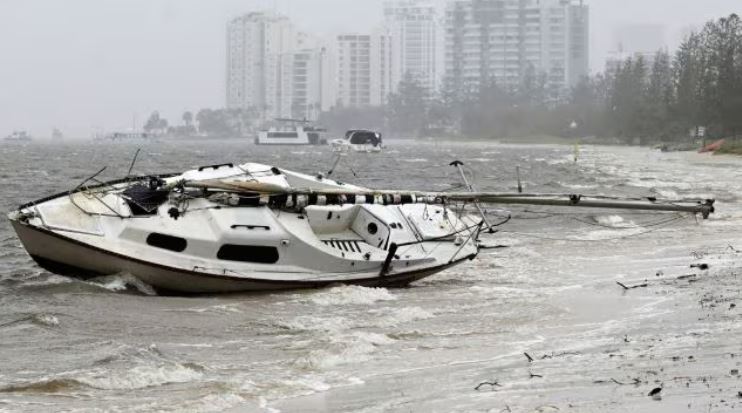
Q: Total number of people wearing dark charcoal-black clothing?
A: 0